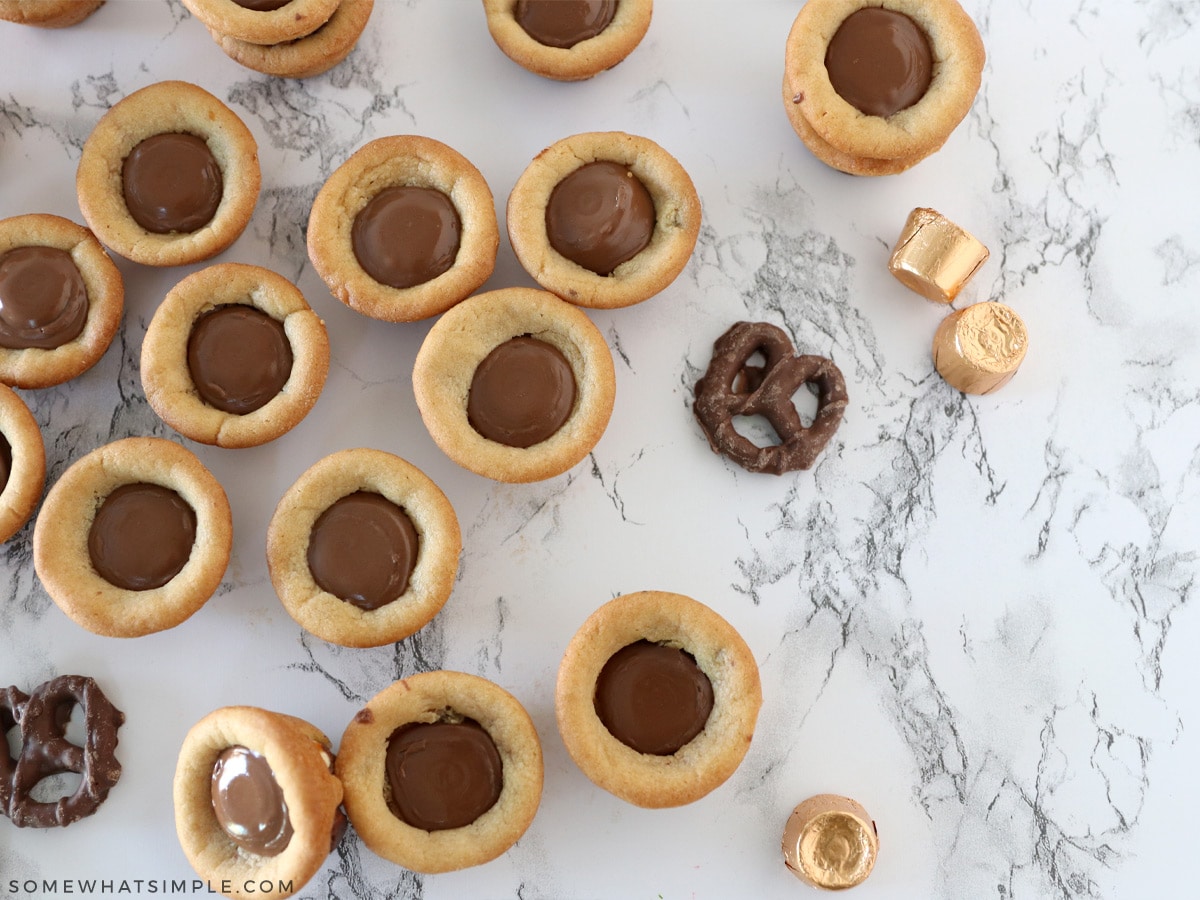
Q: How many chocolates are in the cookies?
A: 15